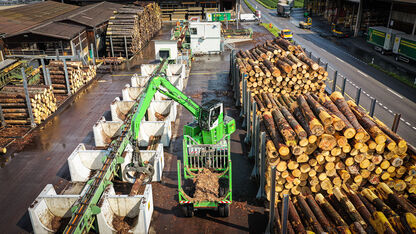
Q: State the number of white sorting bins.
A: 14